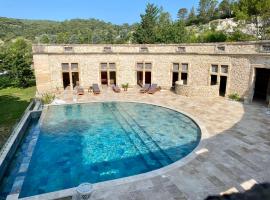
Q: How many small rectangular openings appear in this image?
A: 6